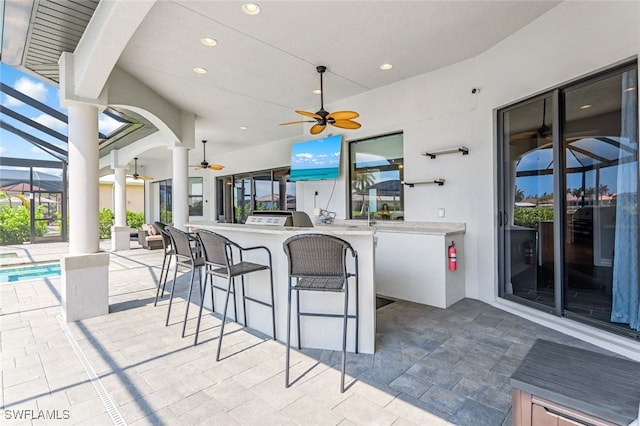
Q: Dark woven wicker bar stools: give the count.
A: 4